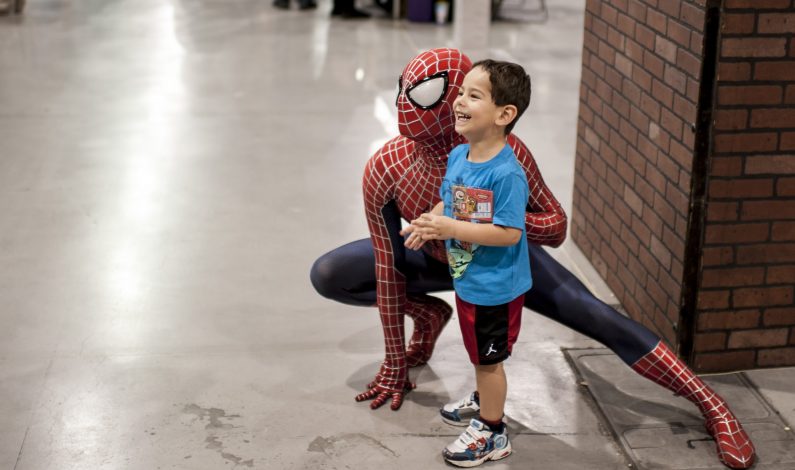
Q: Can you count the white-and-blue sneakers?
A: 2